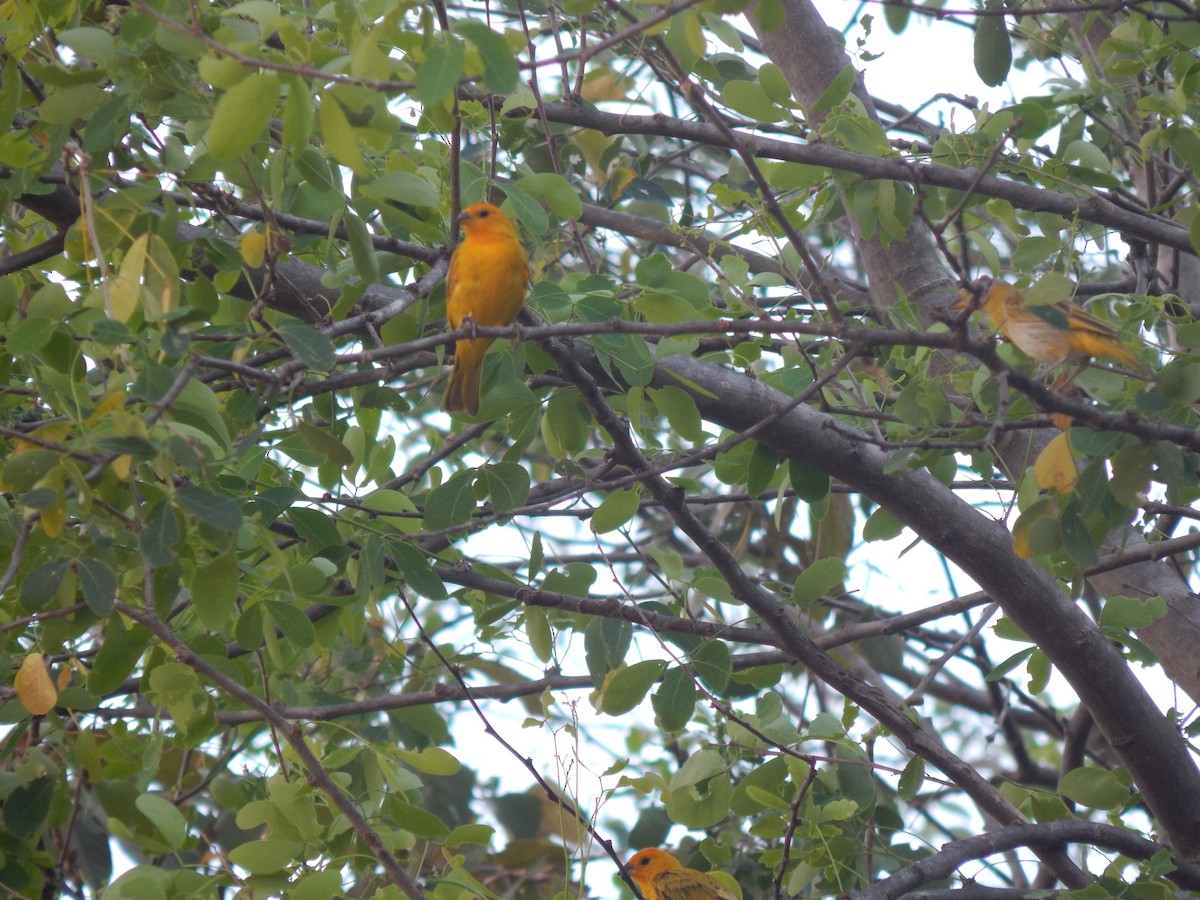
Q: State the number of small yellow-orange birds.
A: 3